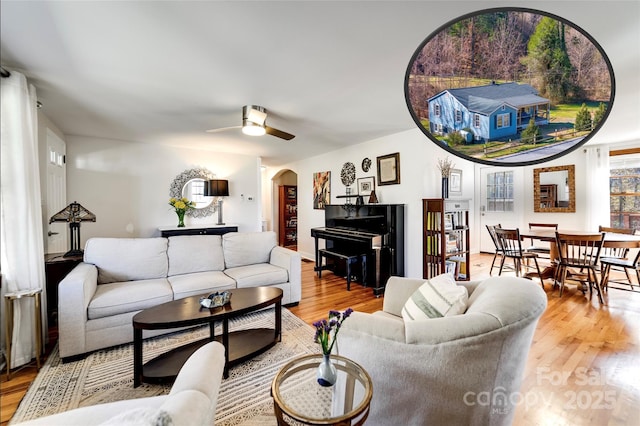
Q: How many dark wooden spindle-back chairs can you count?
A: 6